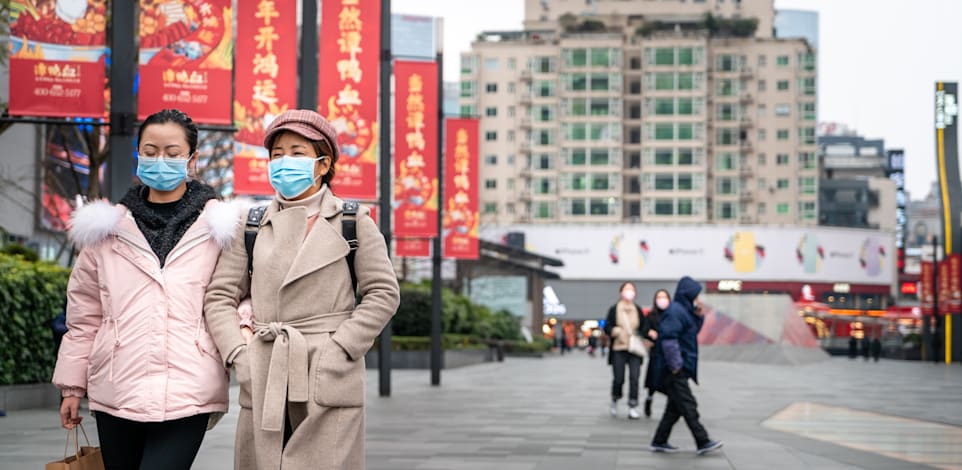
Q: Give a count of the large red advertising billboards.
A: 6